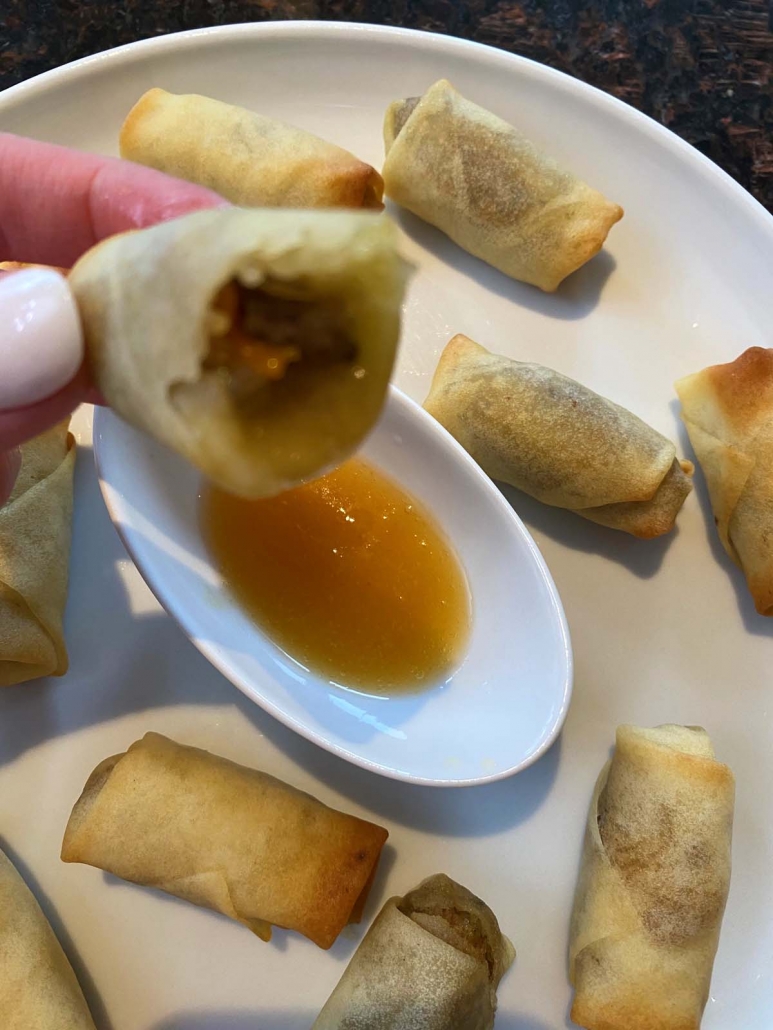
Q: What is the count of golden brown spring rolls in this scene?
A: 10